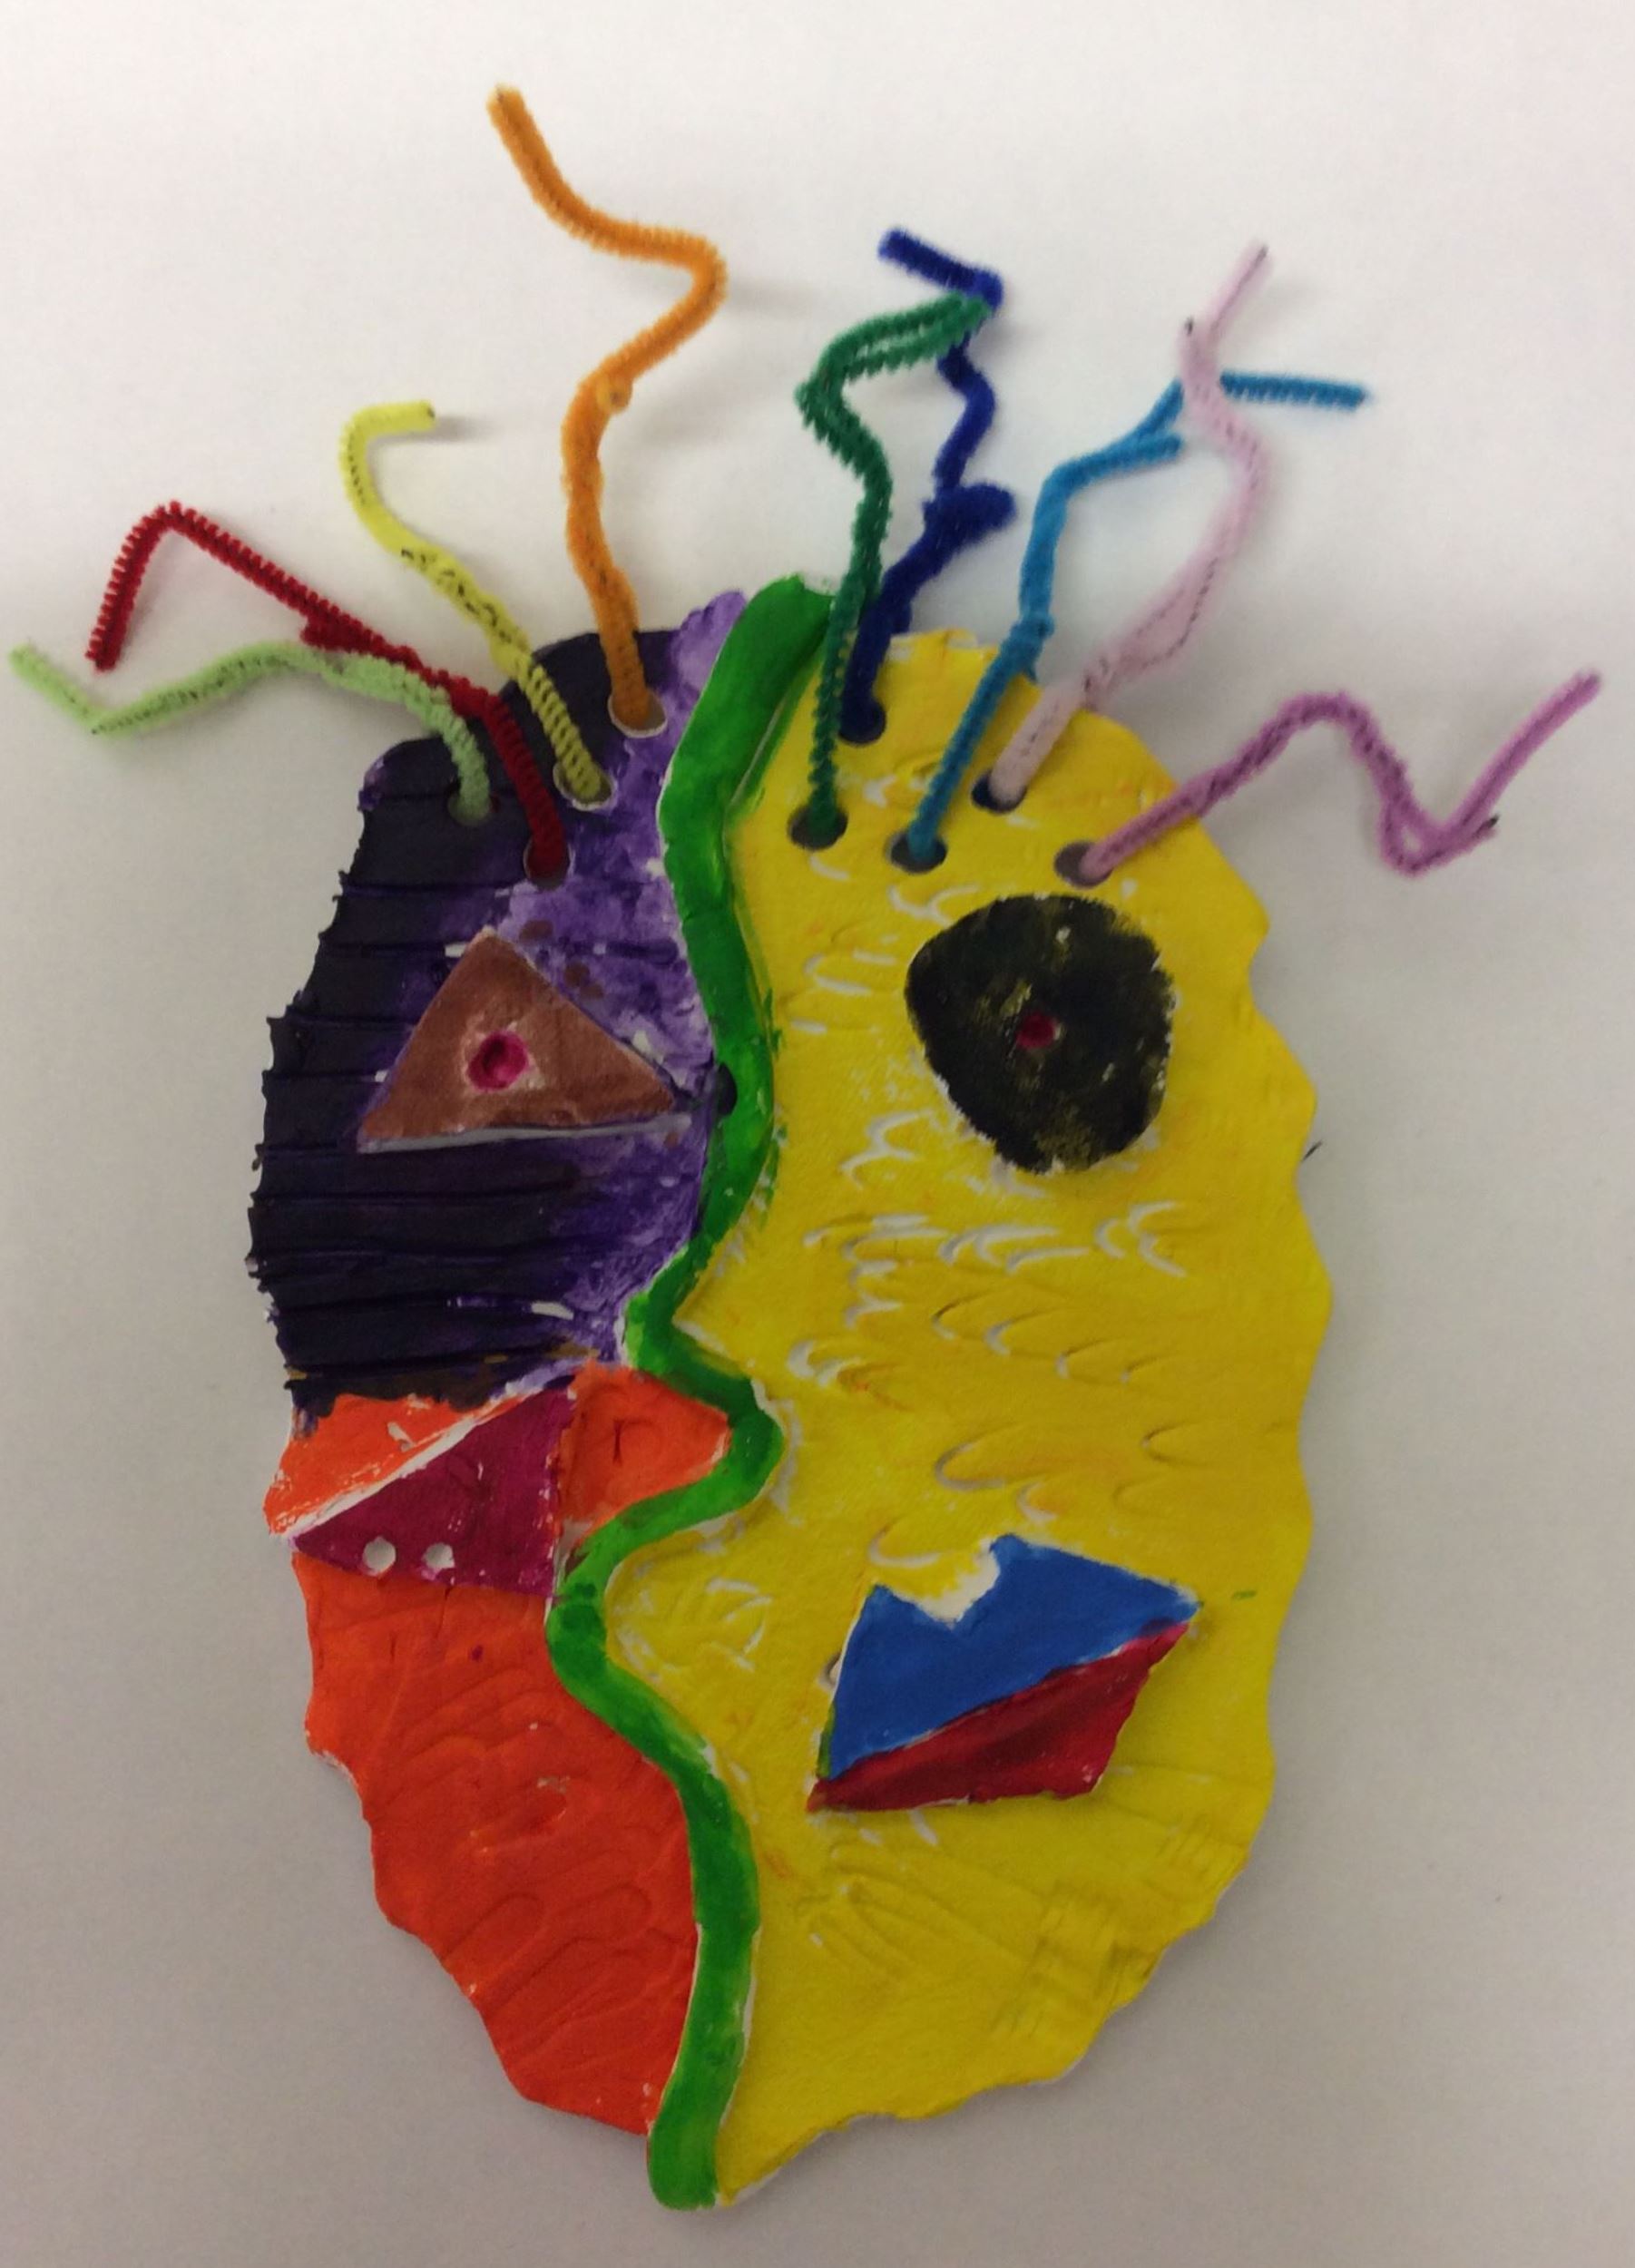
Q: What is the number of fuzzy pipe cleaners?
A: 9